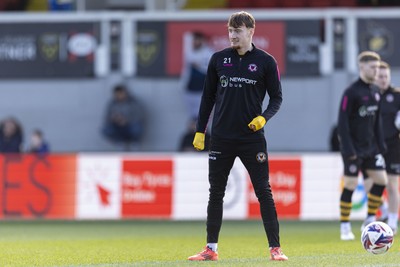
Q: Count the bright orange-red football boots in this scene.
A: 2